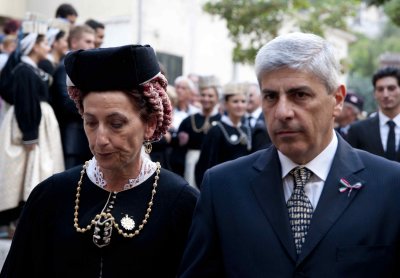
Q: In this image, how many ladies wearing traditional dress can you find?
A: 5